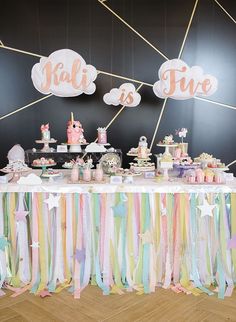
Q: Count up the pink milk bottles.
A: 3